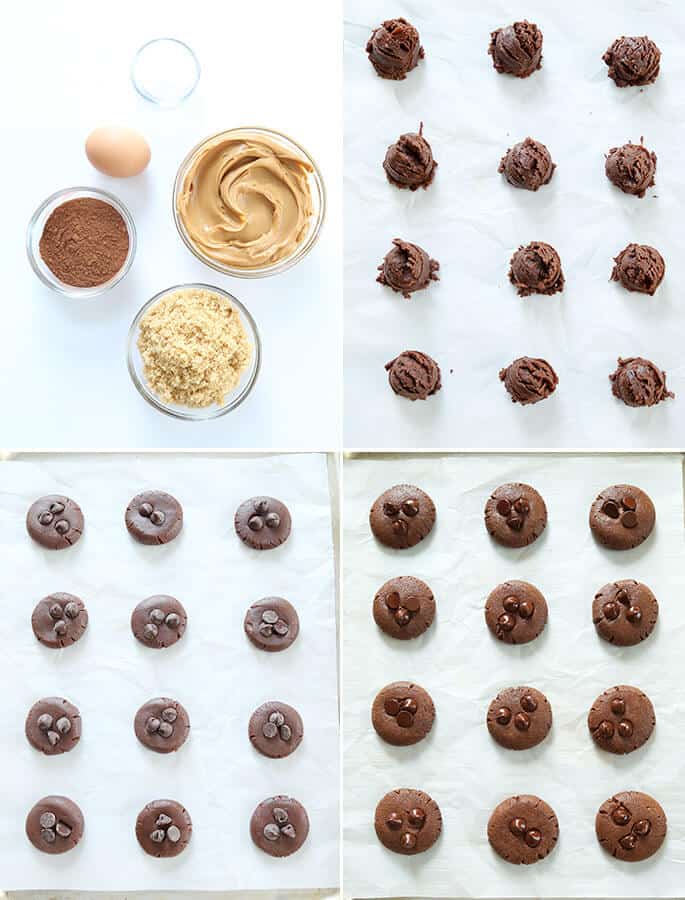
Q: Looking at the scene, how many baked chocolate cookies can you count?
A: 12